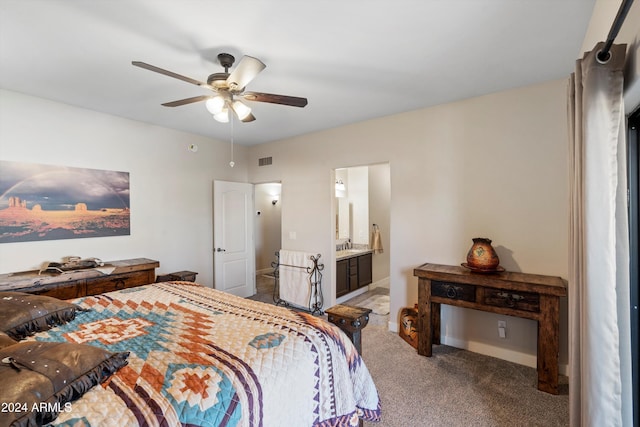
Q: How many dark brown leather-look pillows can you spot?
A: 2